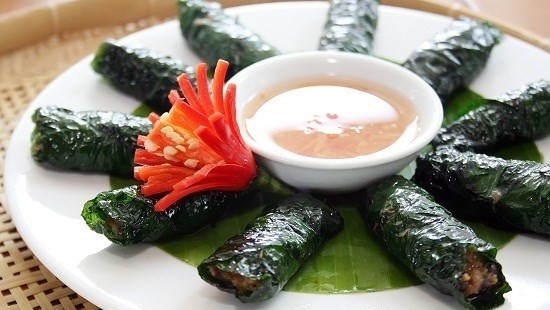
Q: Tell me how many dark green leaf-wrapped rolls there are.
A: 10